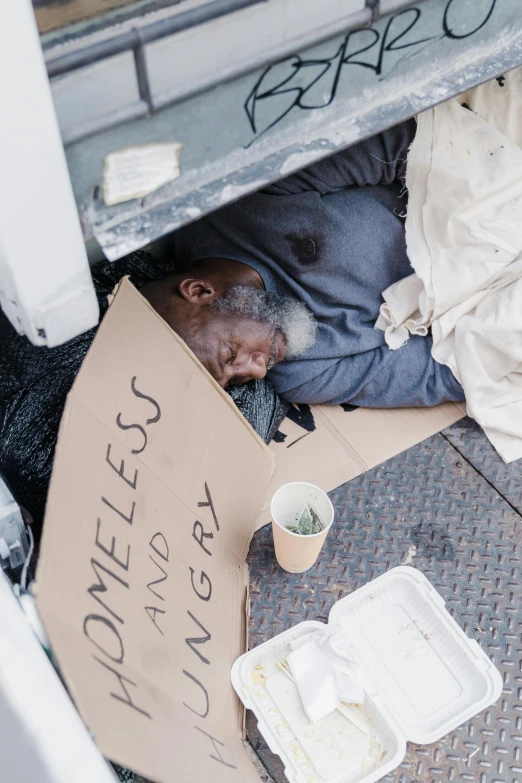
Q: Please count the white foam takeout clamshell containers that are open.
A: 1